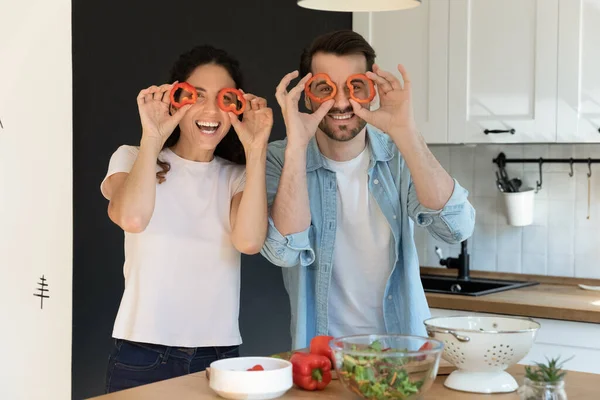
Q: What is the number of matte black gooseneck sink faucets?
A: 1